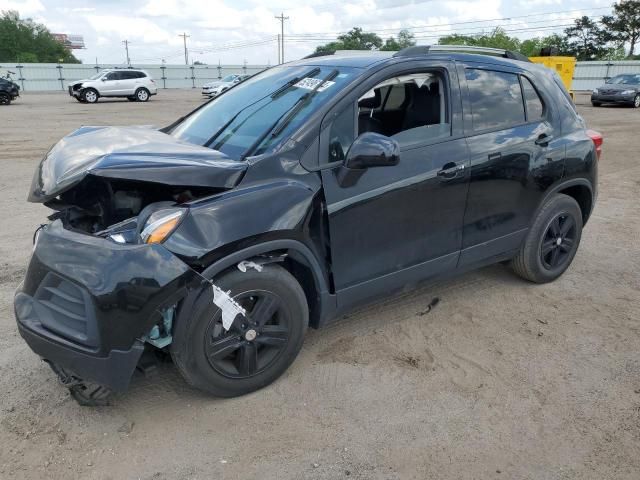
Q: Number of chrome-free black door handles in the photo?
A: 2